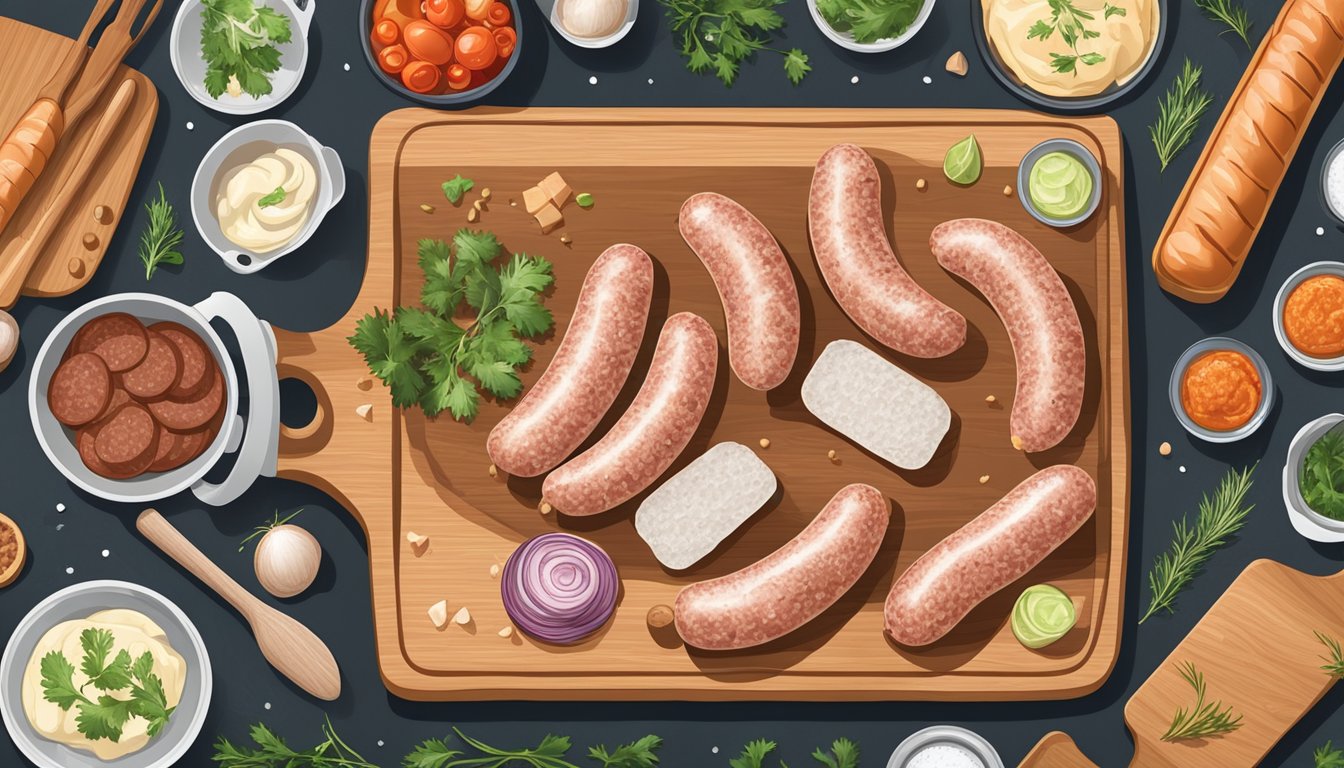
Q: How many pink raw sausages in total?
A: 7